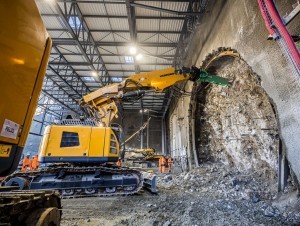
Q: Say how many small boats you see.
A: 0